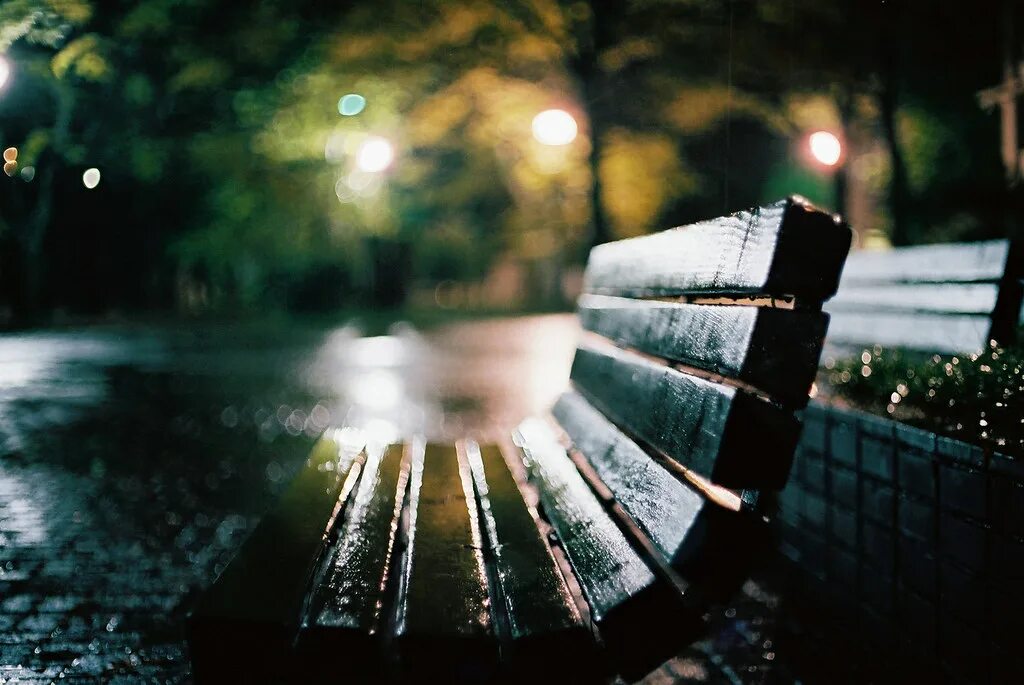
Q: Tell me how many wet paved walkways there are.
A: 1